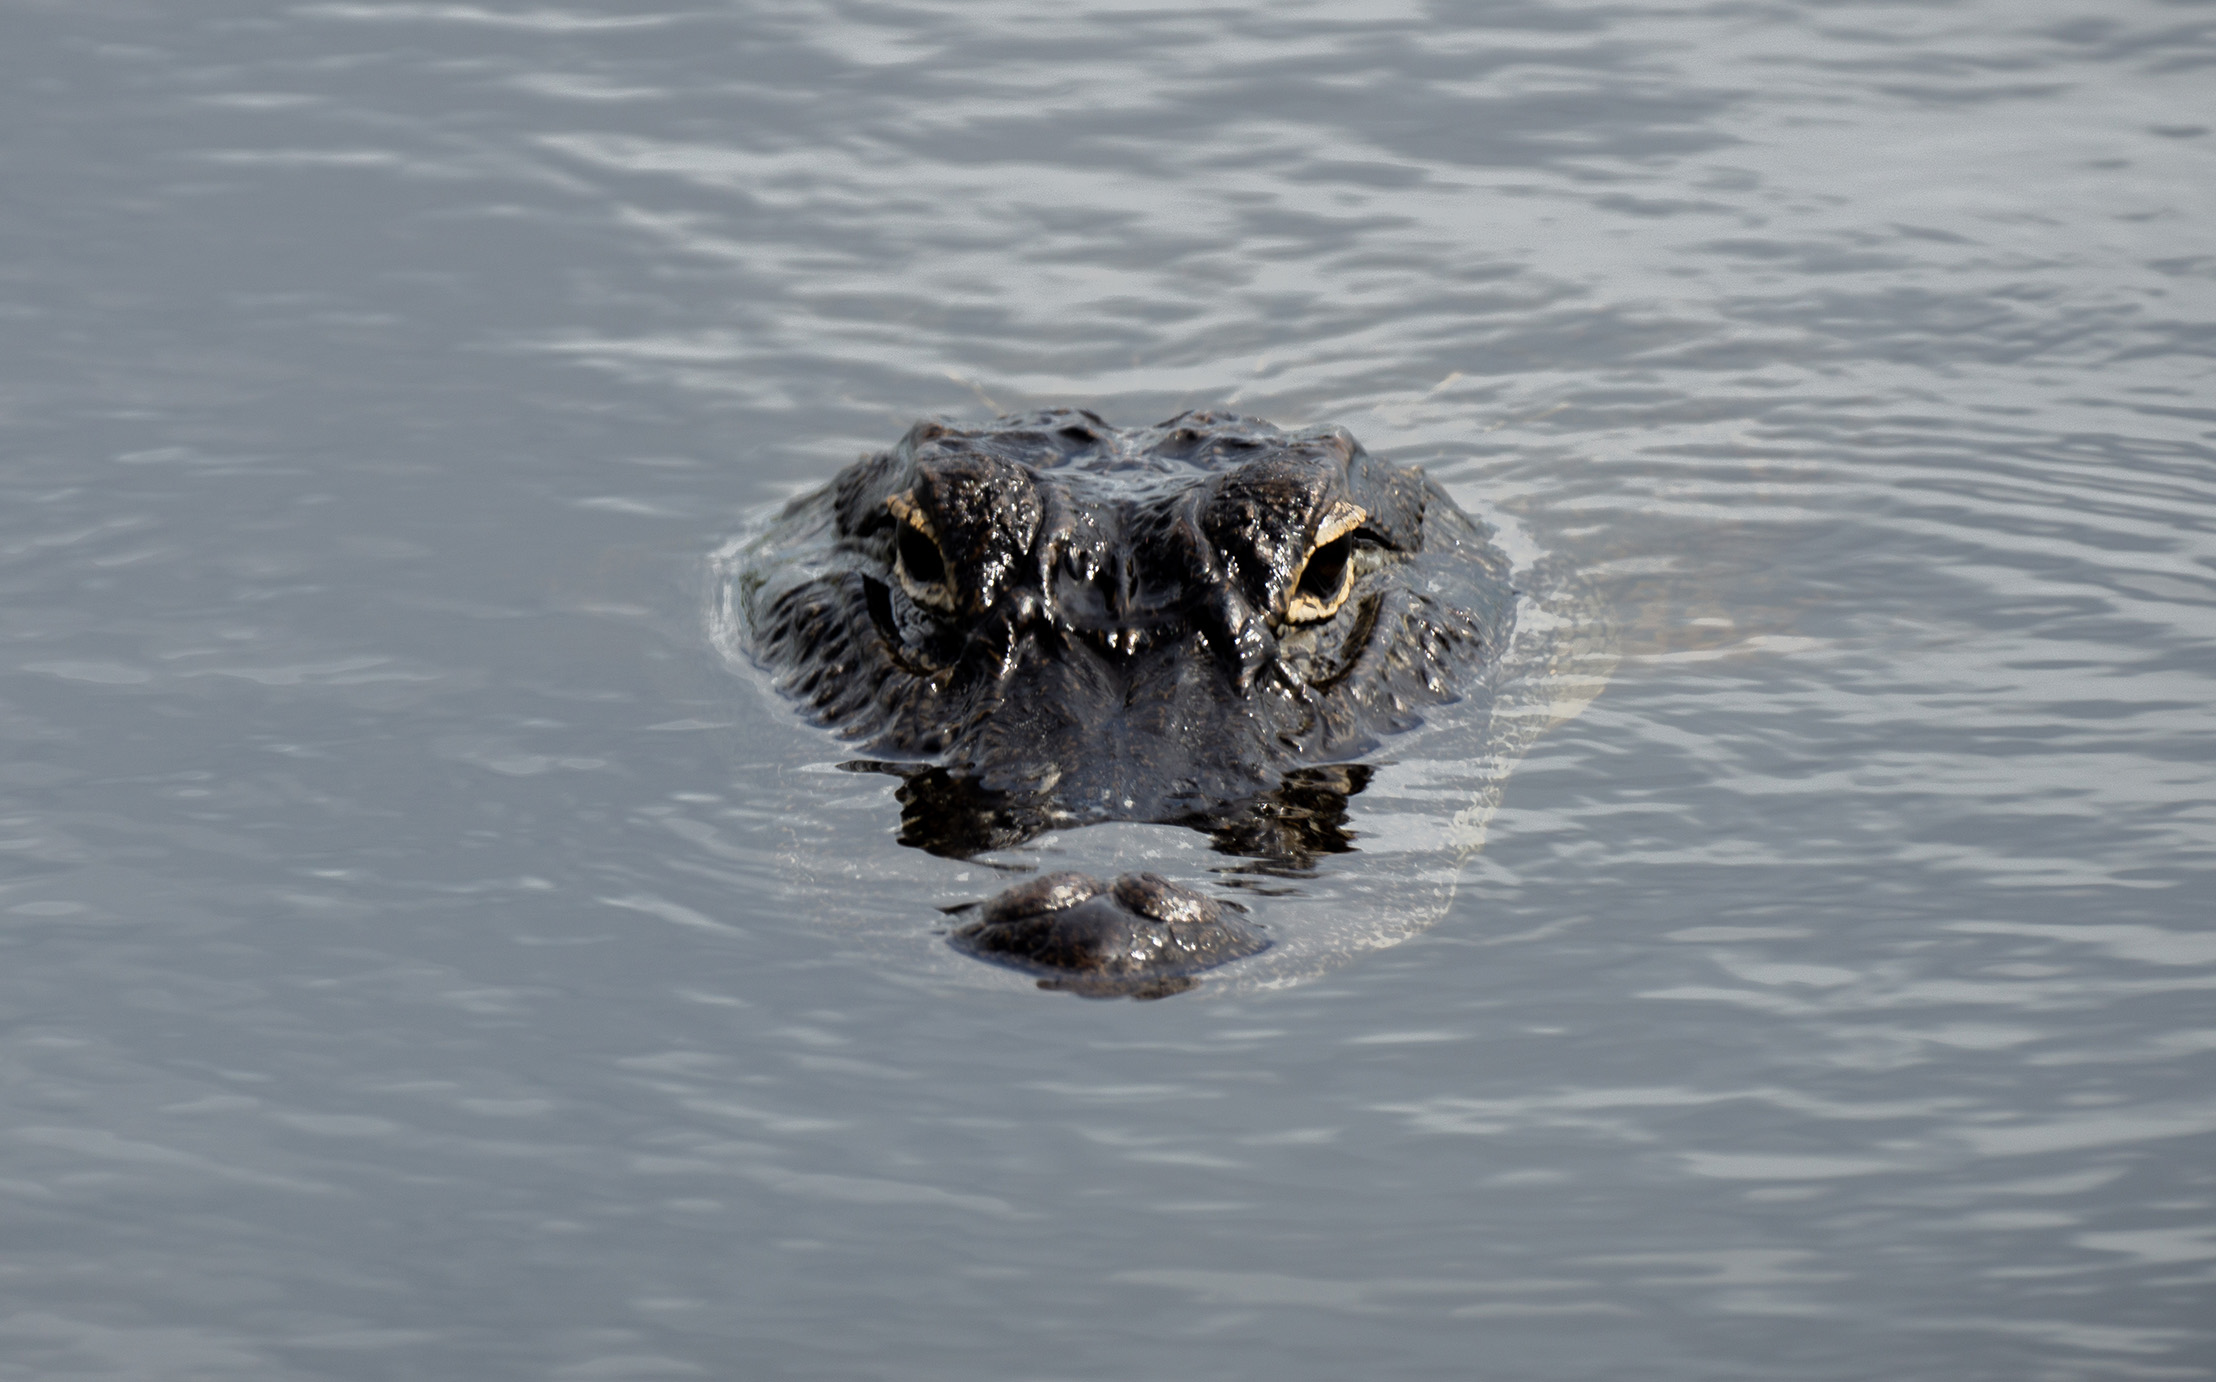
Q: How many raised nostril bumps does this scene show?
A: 2